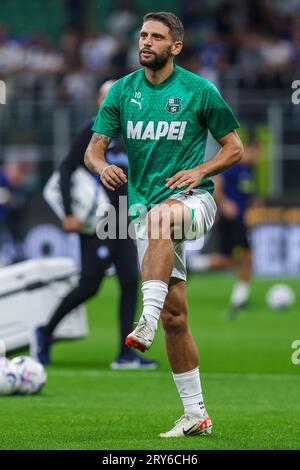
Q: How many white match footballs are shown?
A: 3